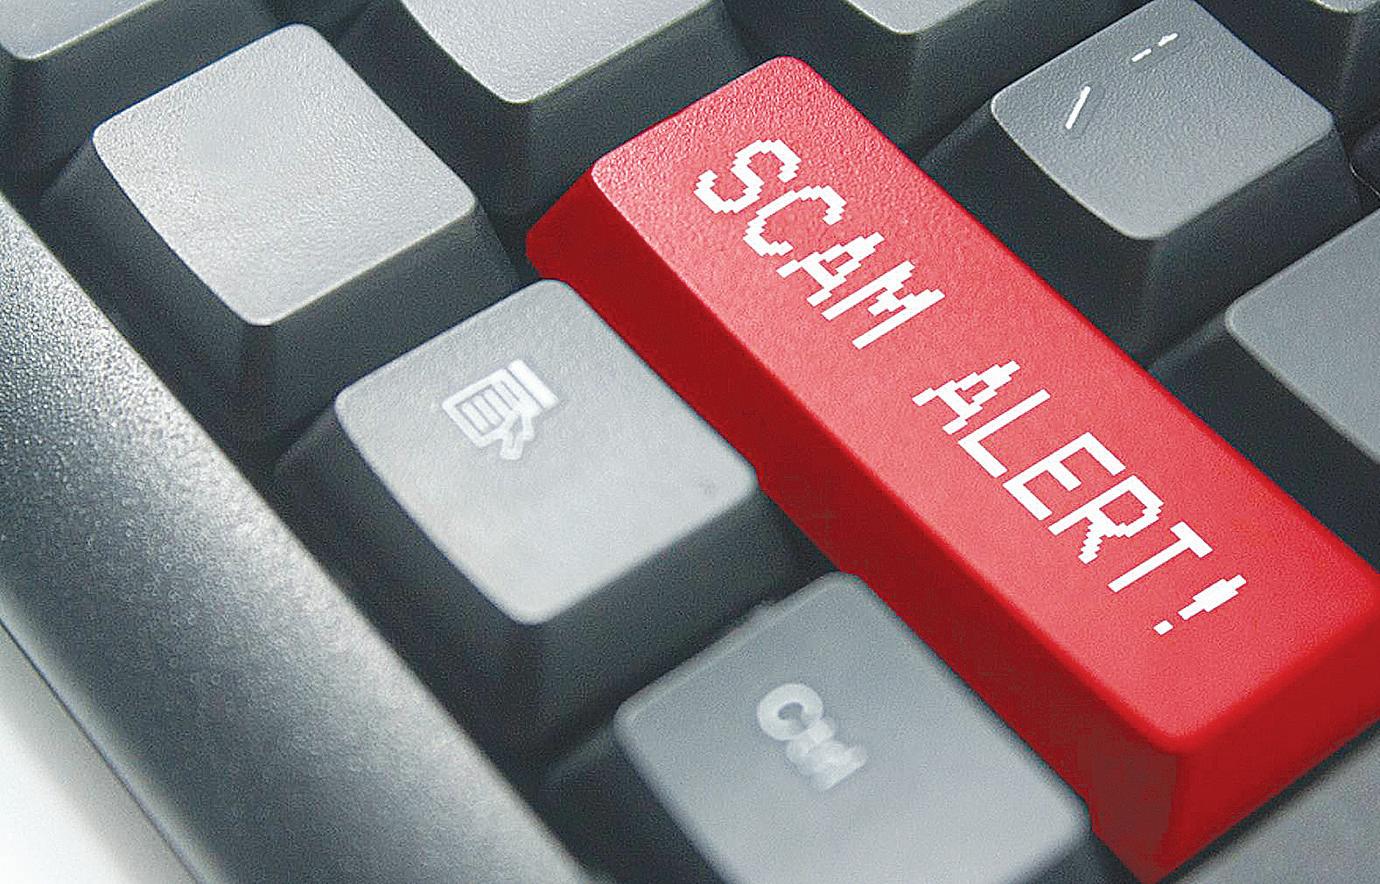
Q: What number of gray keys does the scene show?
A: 9